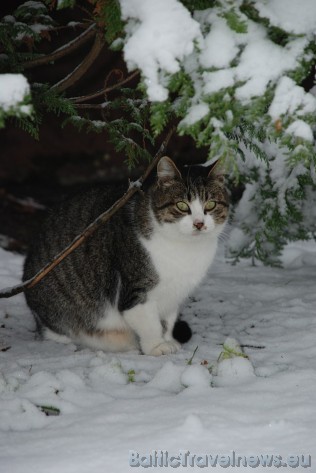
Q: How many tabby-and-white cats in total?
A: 1